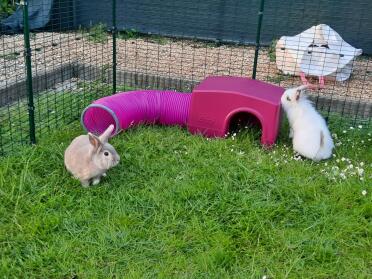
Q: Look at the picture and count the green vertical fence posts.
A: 3